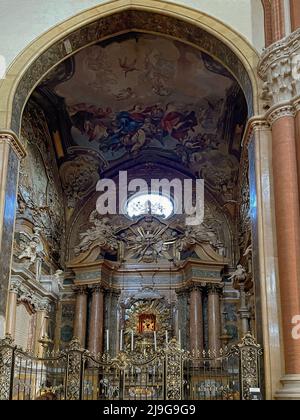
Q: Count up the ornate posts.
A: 4